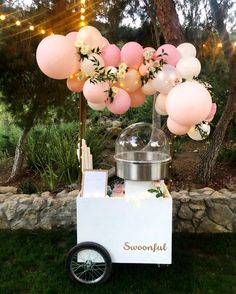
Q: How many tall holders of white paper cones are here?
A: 1